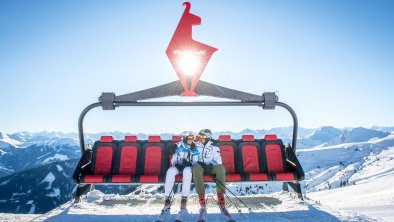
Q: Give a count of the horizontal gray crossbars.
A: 1